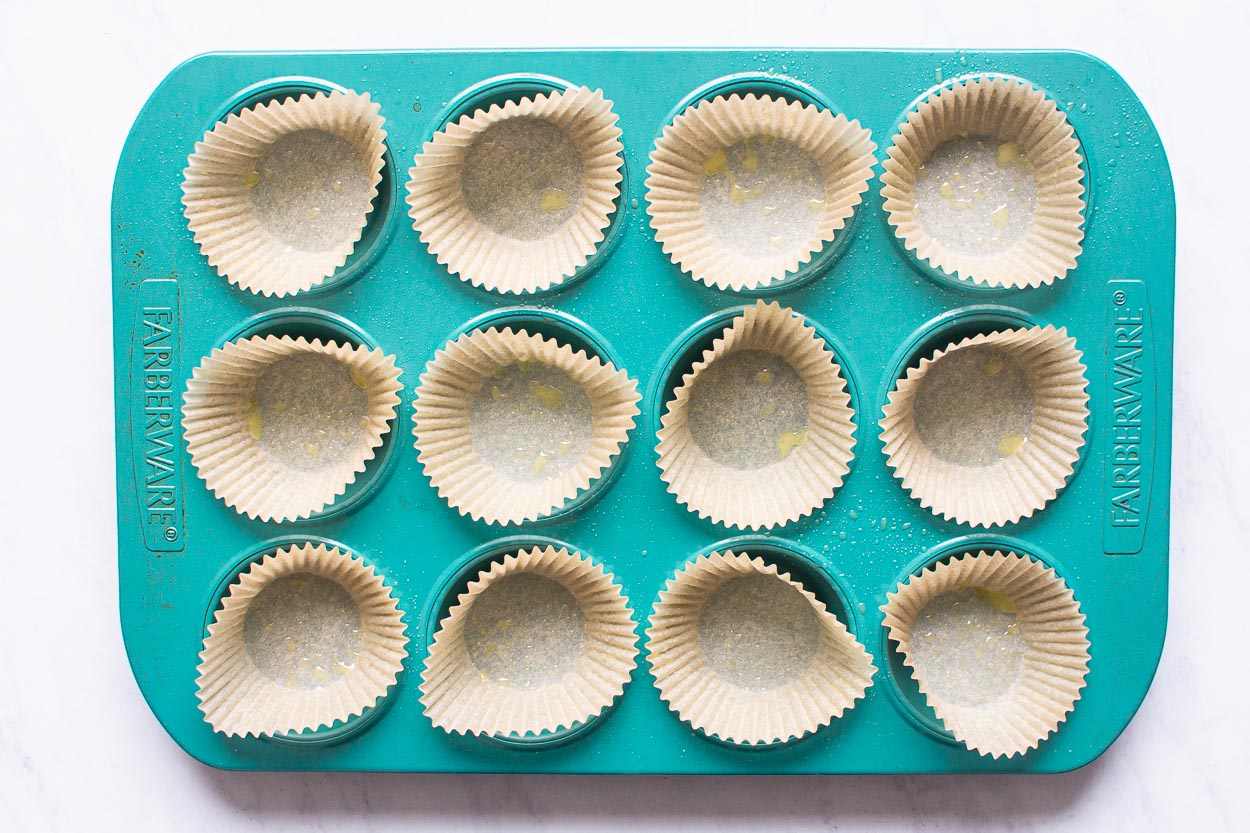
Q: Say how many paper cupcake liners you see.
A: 12